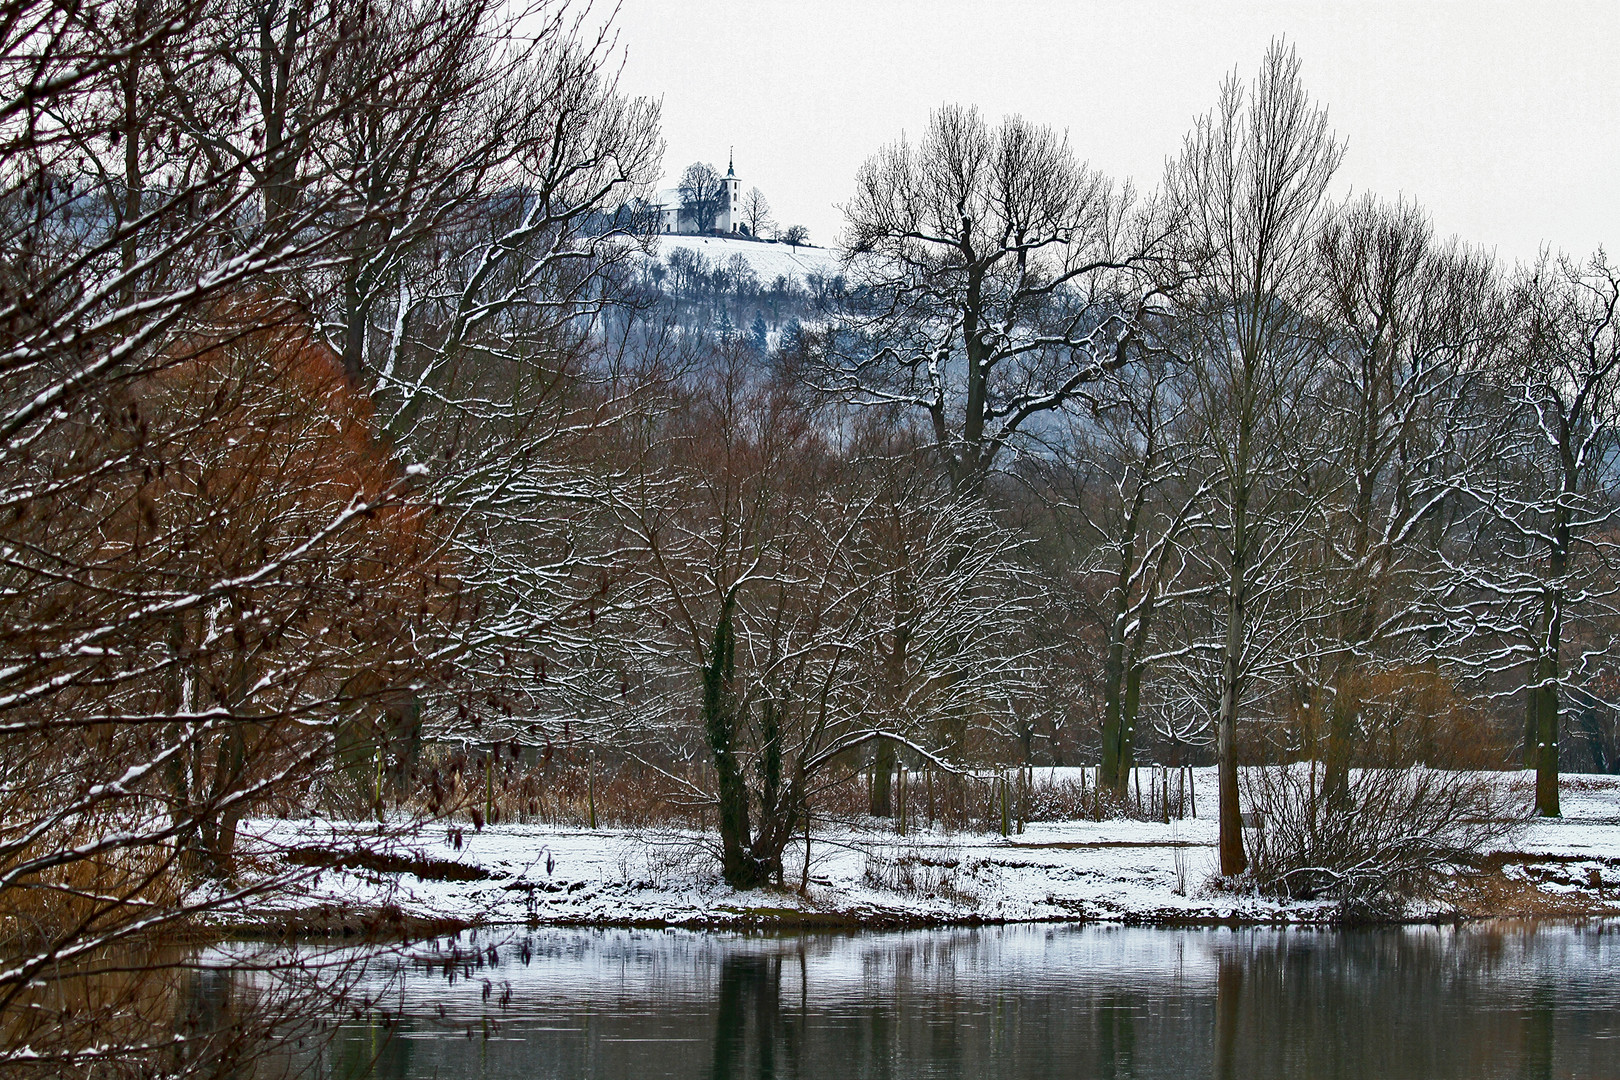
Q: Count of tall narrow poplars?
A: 1